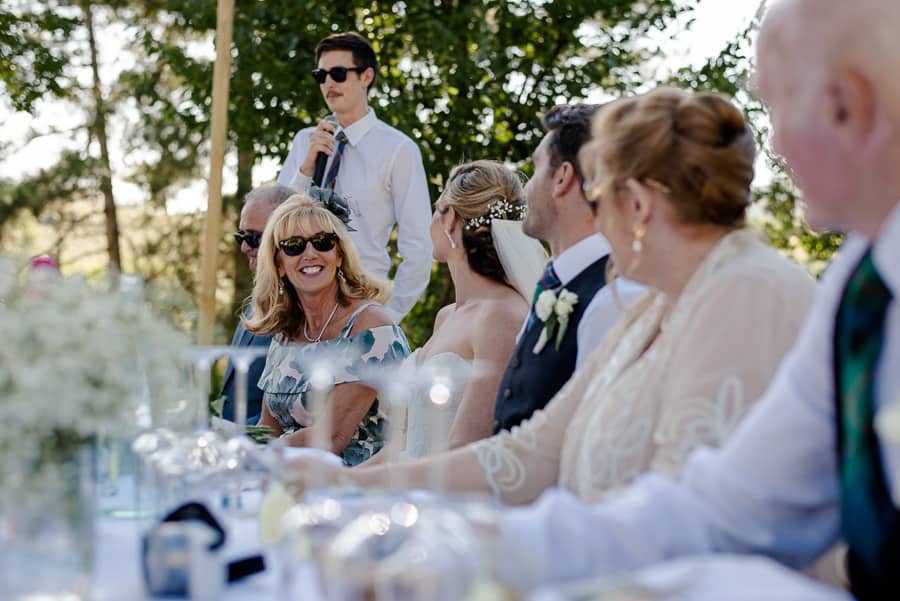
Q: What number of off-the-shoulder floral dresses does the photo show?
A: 1